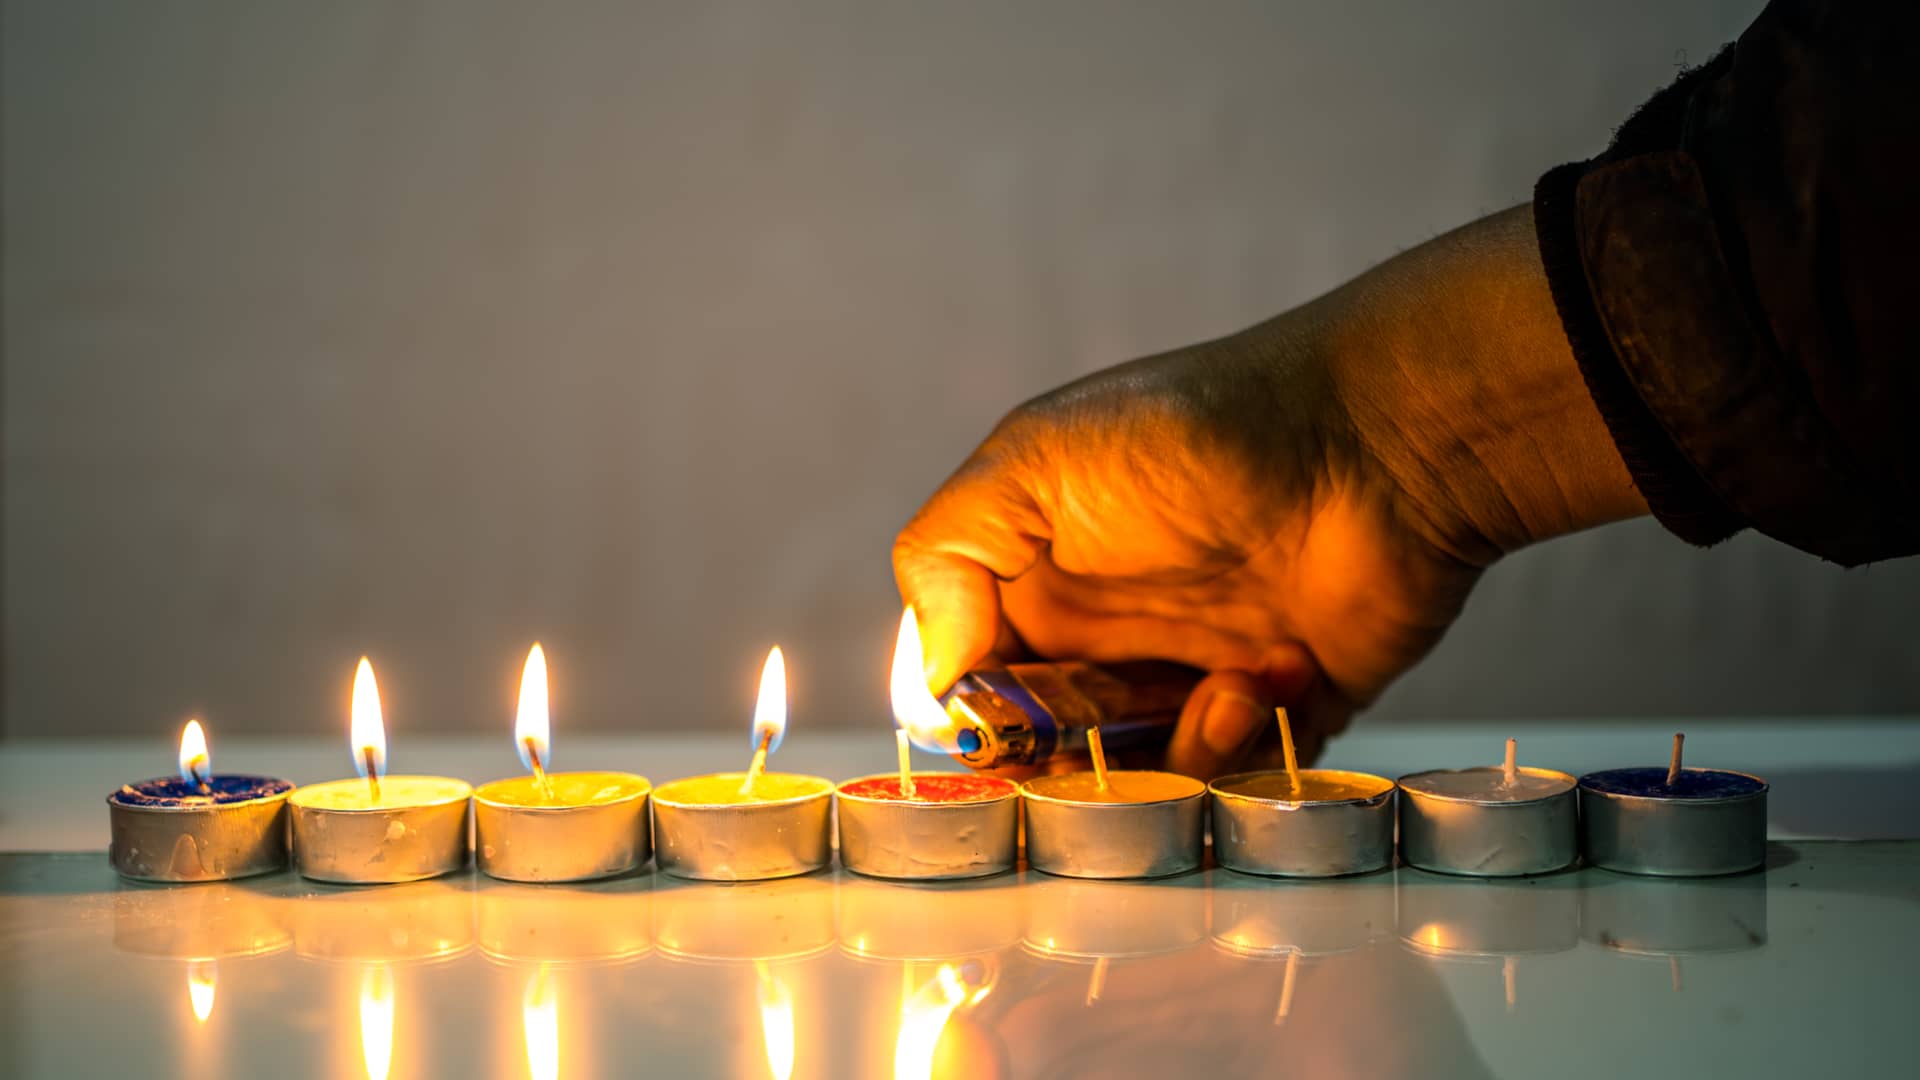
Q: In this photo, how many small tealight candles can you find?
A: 9